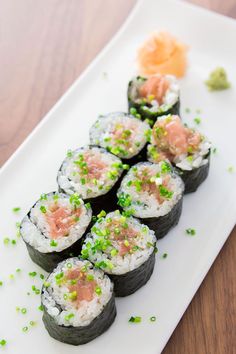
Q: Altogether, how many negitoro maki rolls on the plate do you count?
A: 8